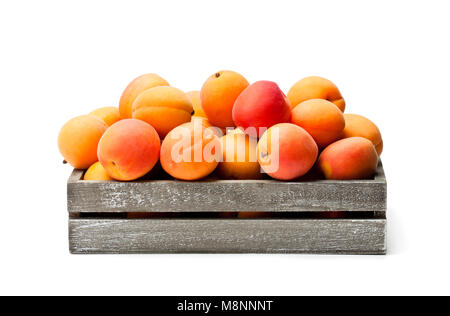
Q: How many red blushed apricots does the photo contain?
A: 4